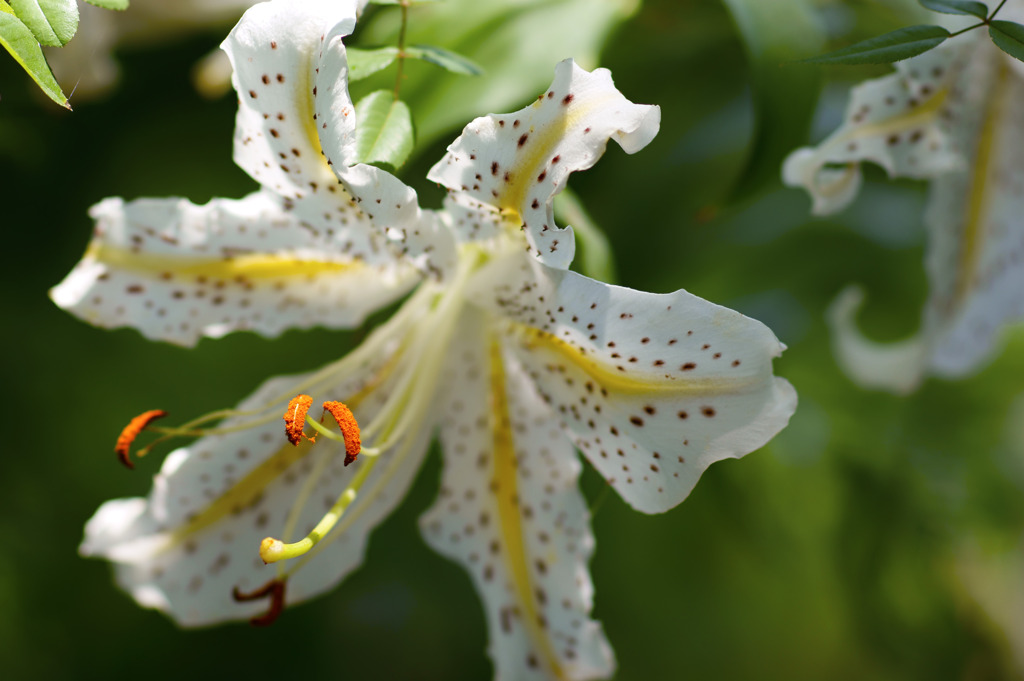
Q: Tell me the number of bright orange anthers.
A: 3